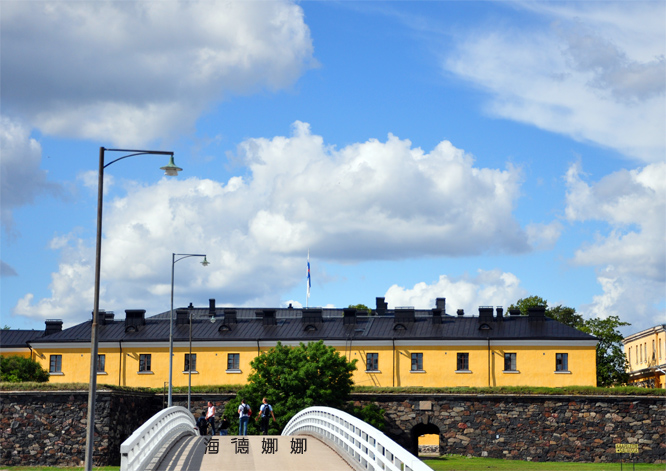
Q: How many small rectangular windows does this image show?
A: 10